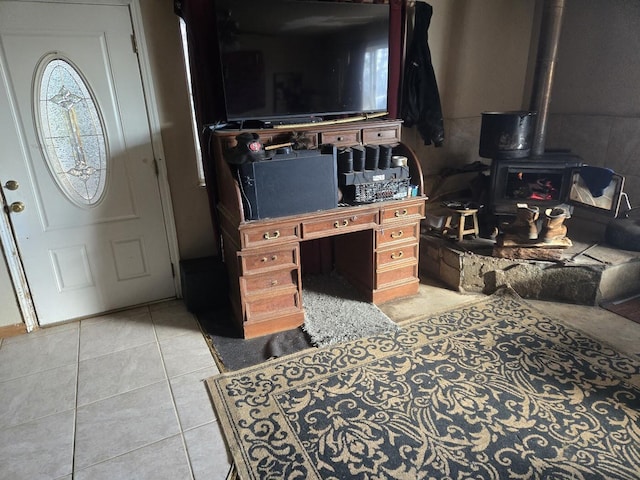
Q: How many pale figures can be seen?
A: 0